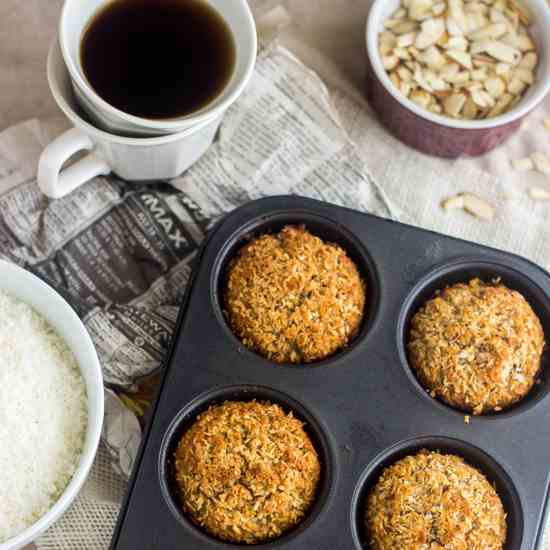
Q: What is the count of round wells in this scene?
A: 4